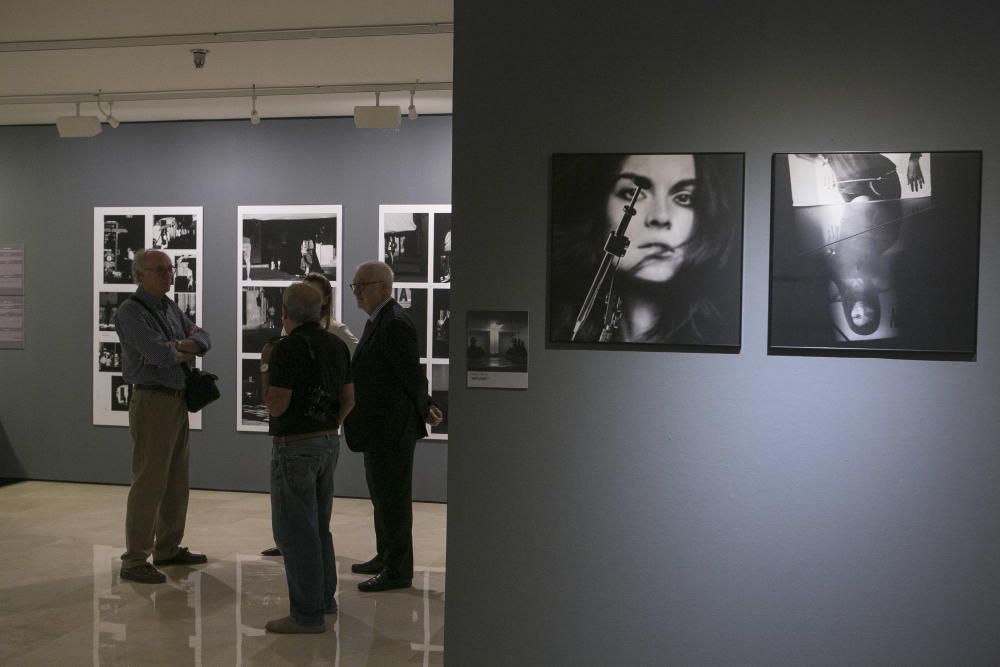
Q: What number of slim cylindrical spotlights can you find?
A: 3